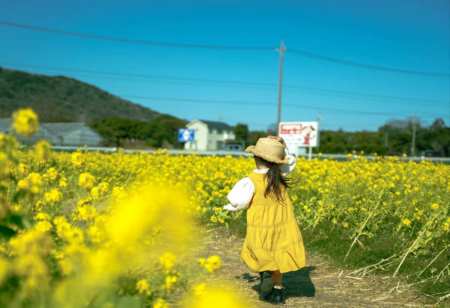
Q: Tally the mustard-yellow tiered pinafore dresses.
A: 1